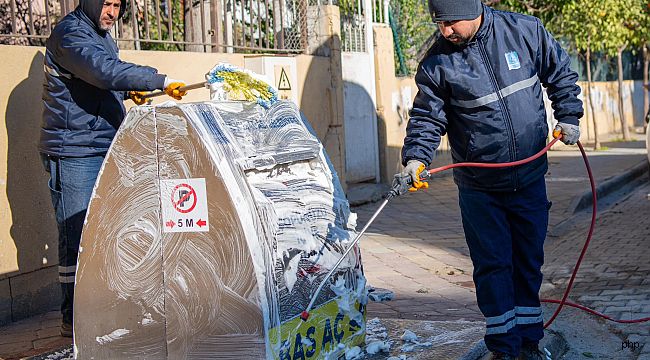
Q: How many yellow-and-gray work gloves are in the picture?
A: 4